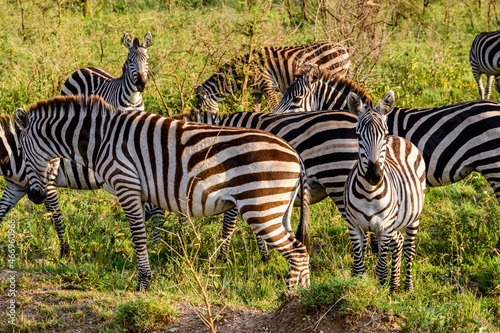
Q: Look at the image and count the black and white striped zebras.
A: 8